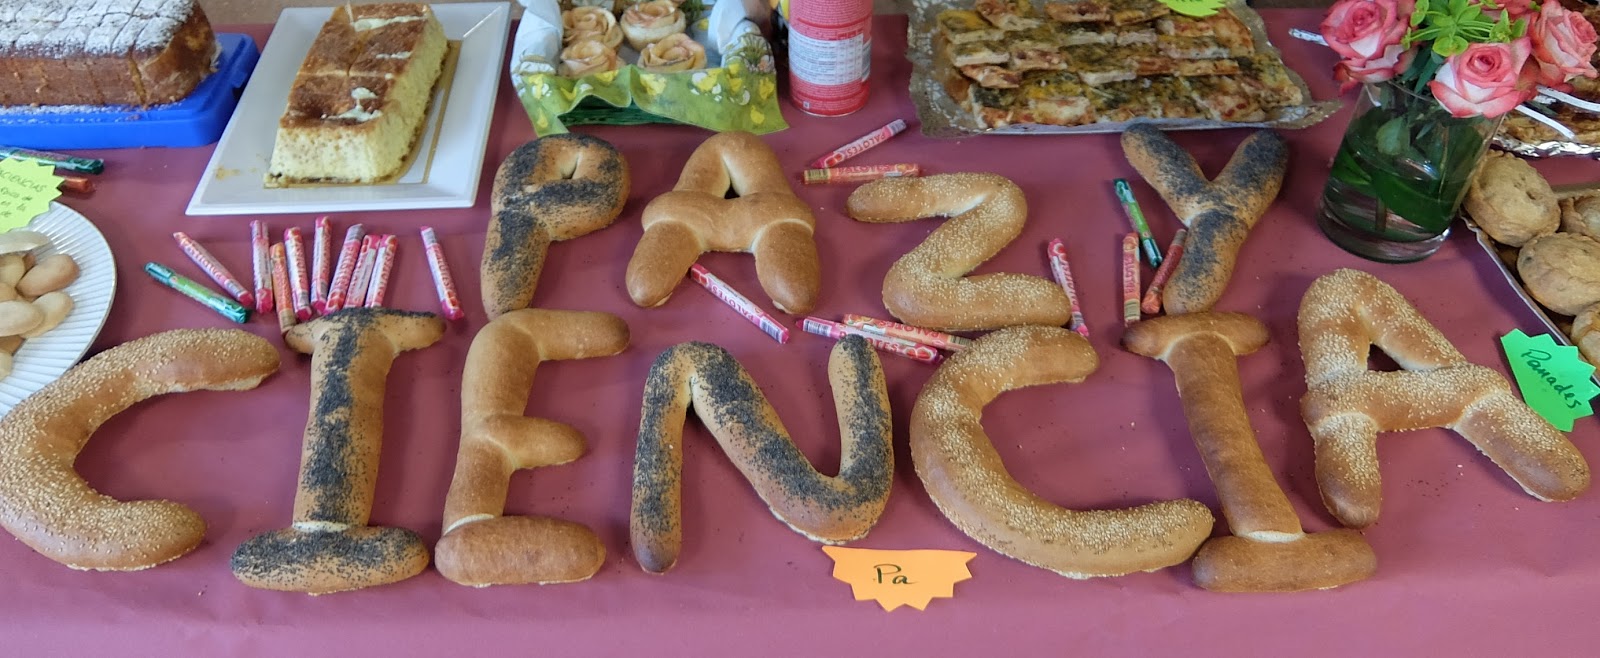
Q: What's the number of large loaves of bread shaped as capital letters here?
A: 11